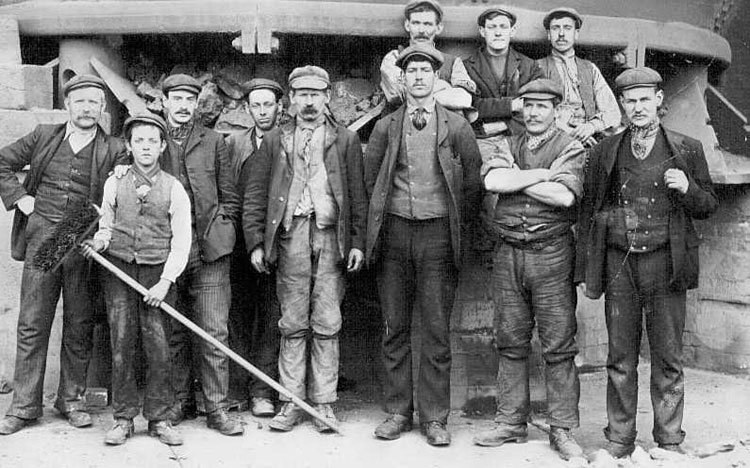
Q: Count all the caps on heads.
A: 11